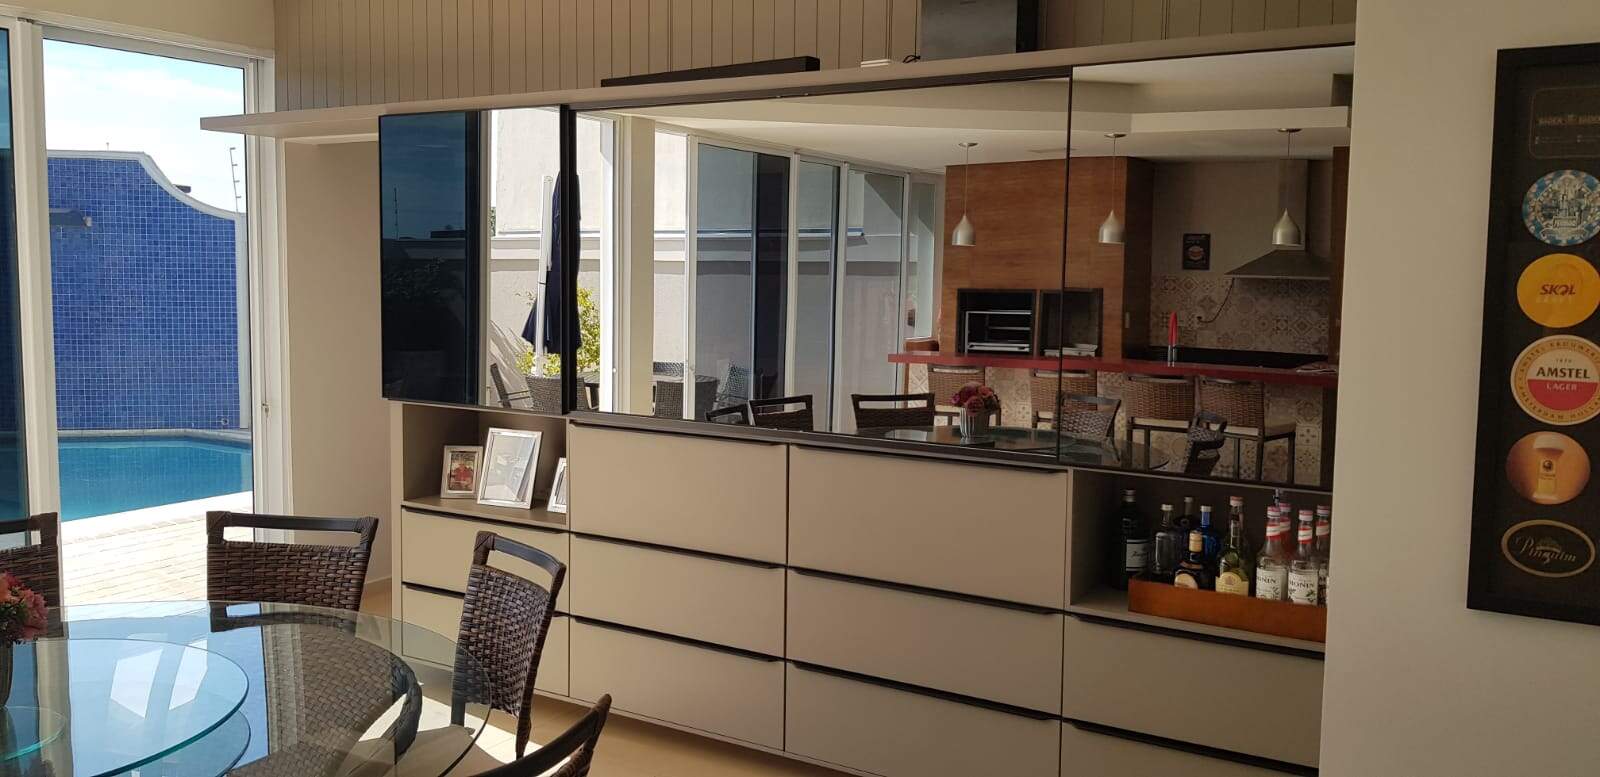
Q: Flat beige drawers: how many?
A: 10